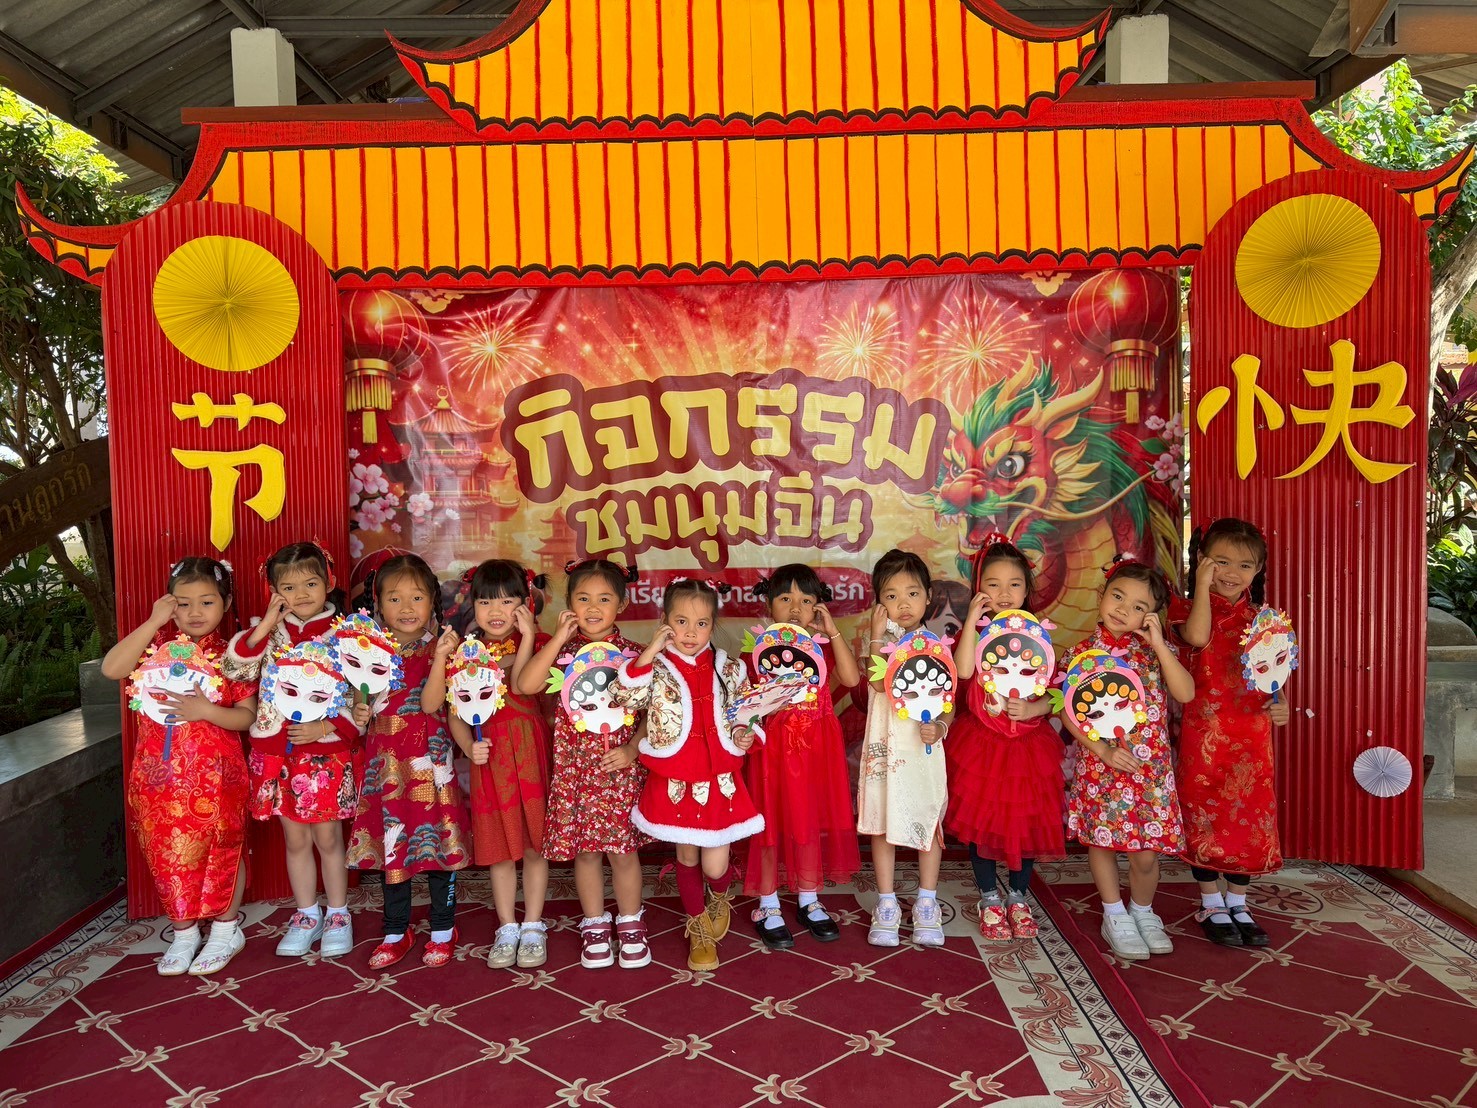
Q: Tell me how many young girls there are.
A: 11